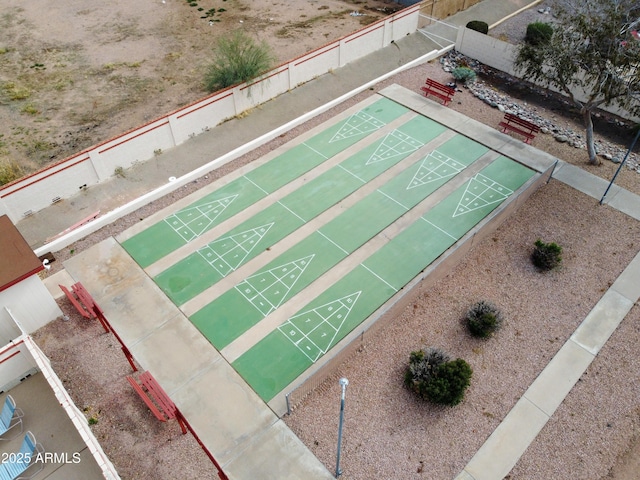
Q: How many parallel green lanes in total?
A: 4